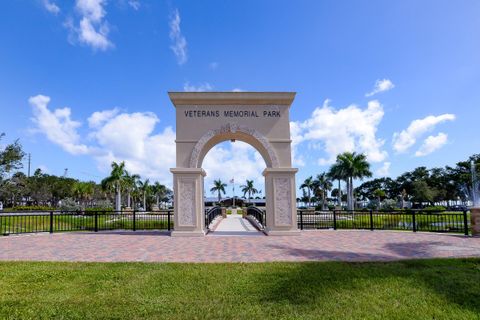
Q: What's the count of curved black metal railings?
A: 2